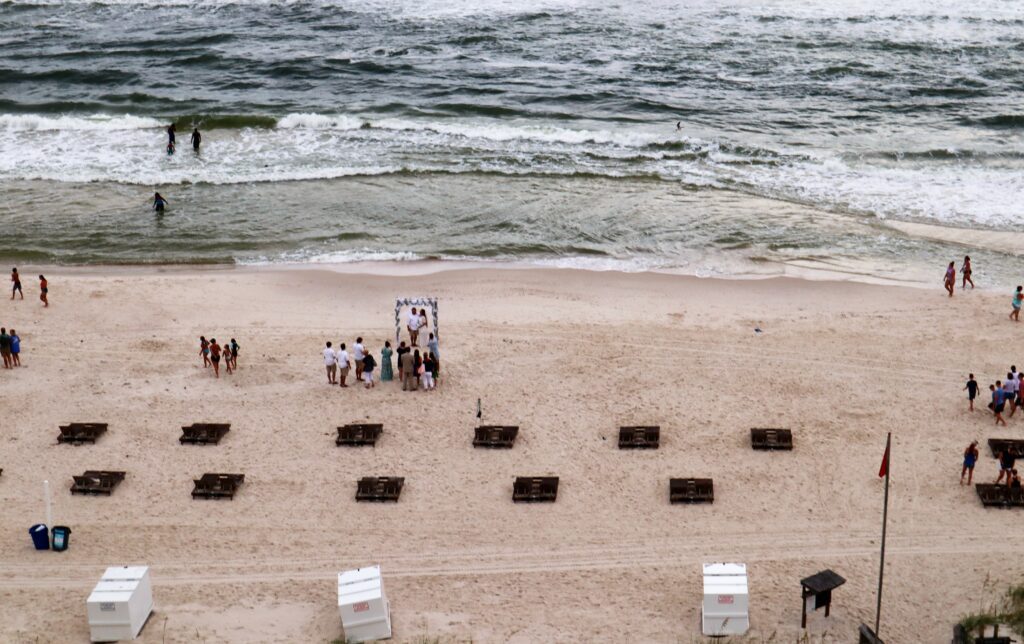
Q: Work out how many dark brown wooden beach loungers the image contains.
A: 13